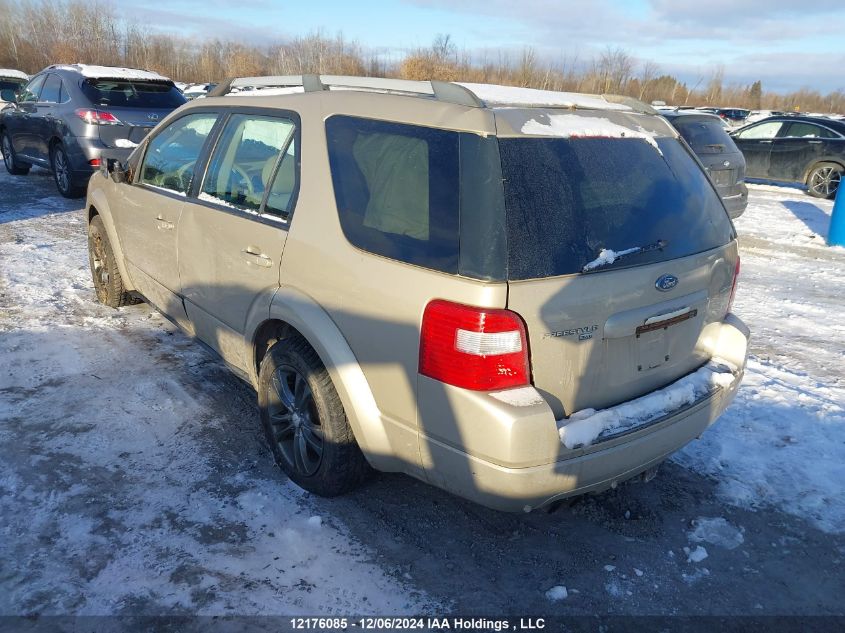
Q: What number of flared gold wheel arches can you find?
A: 2